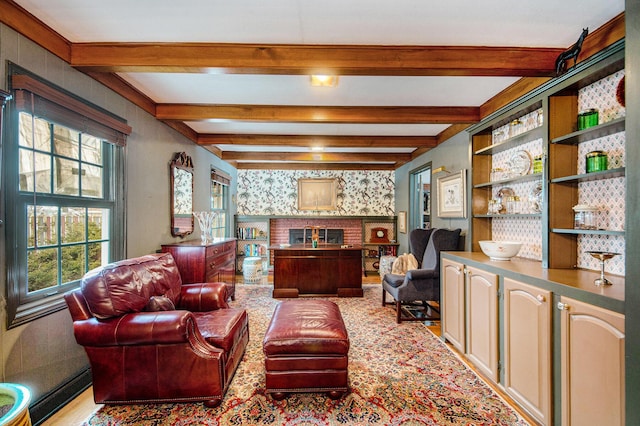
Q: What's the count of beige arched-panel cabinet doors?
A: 4